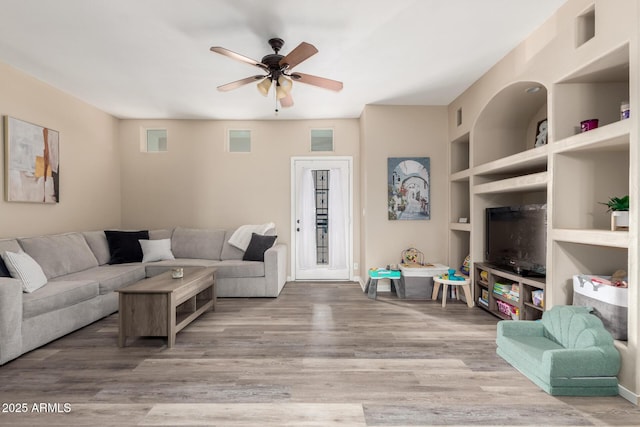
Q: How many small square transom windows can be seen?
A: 3